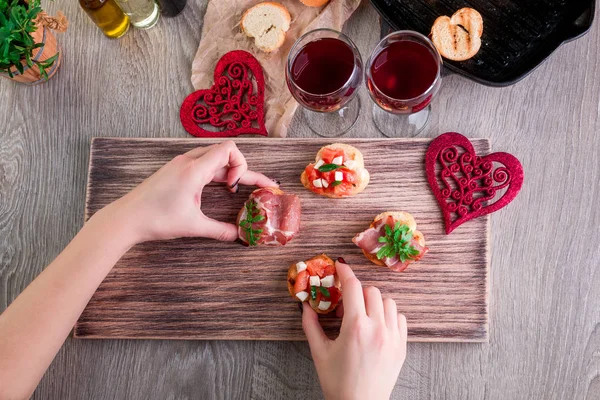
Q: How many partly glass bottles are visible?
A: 3